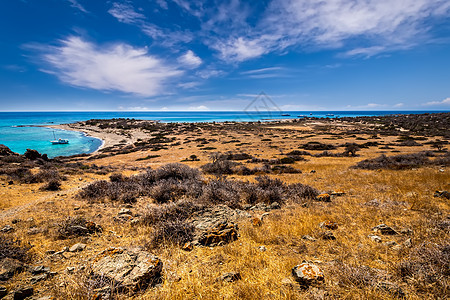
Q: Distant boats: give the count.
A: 1